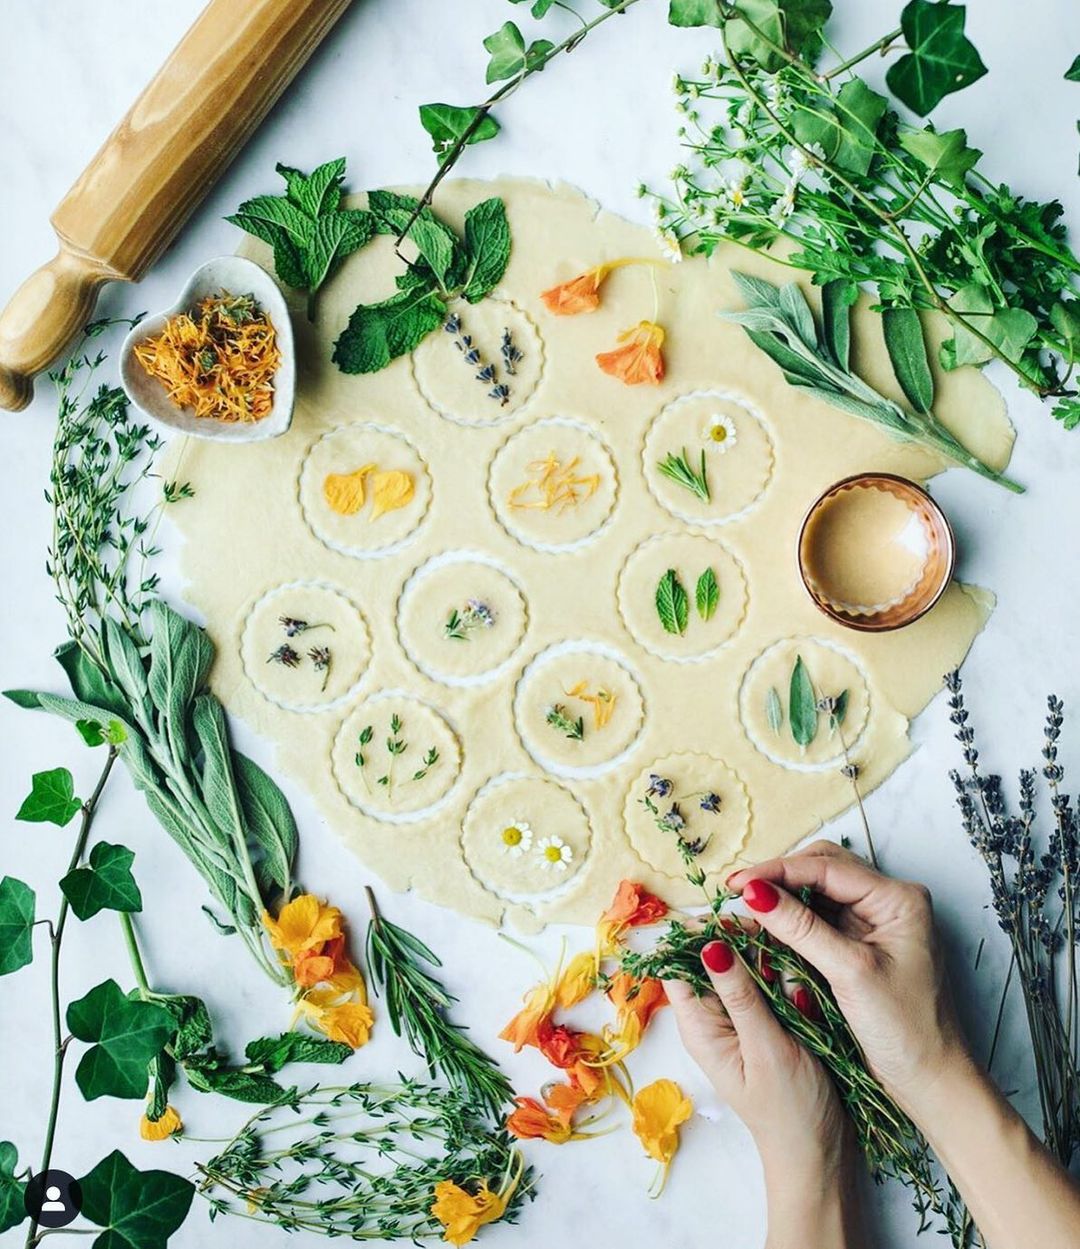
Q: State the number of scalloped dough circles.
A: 12